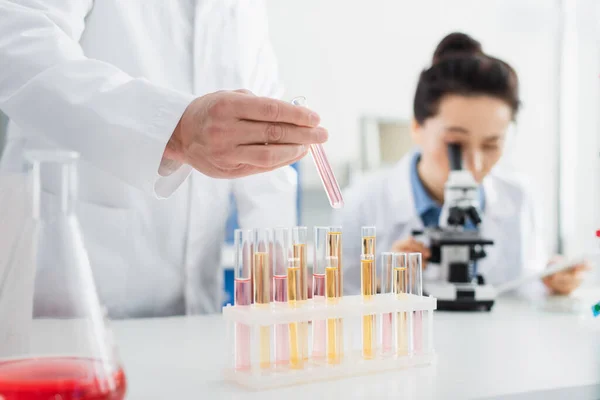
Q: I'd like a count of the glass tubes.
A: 14